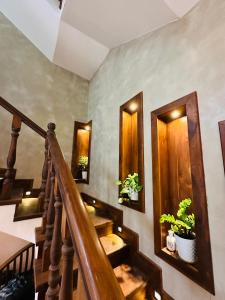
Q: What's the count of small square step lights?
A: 4